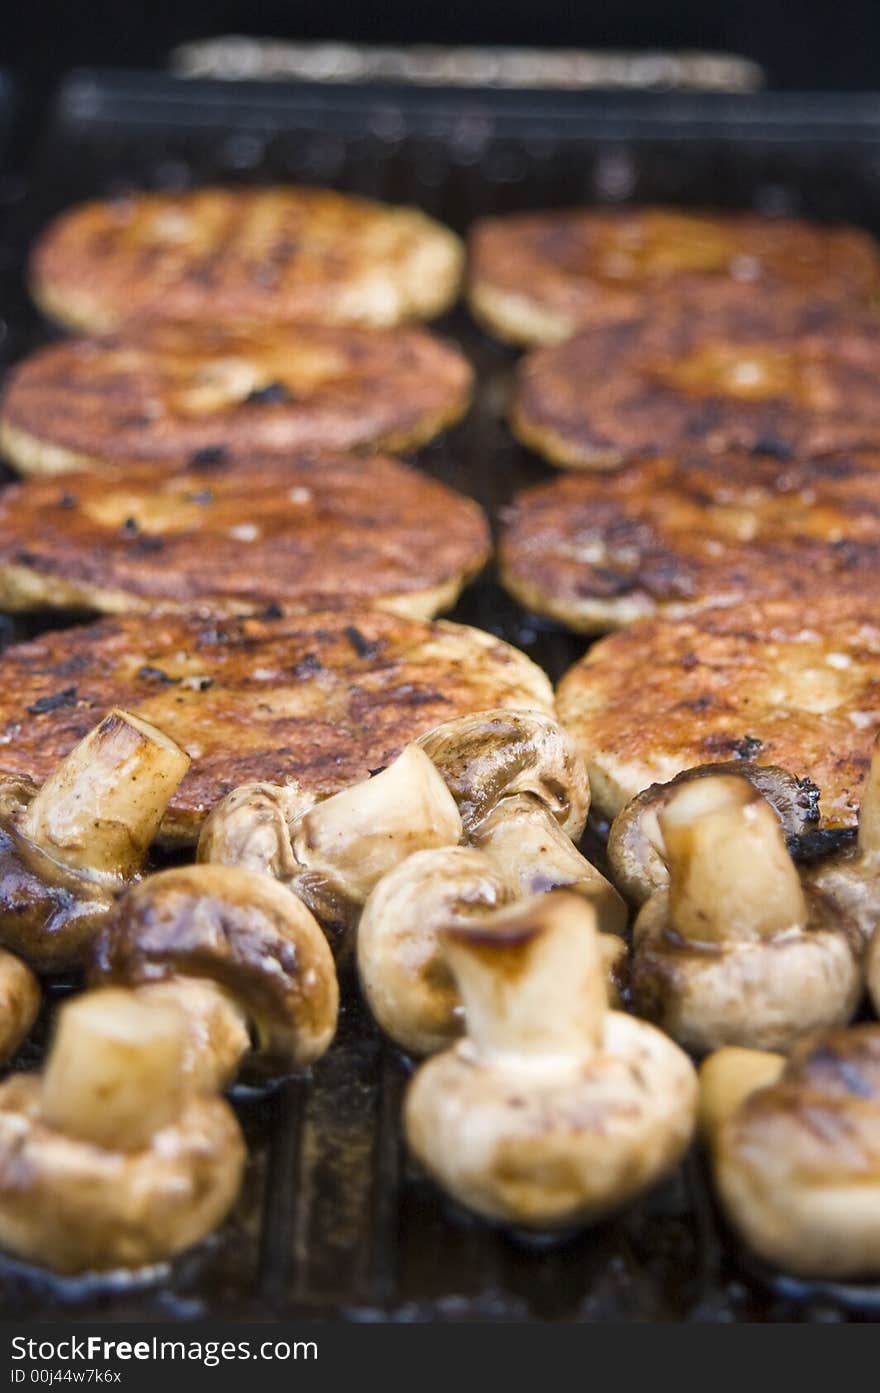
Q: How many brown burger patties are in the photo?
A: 8